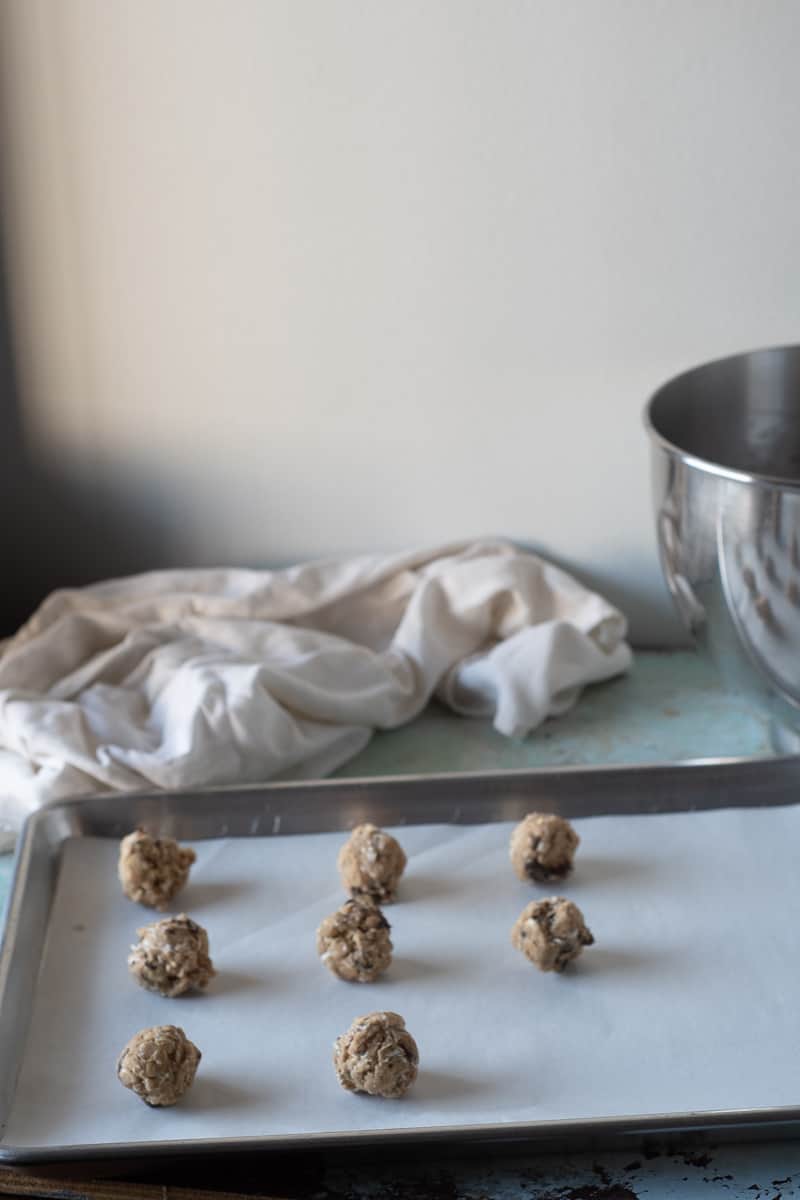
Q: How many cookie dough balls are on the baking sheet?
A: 8